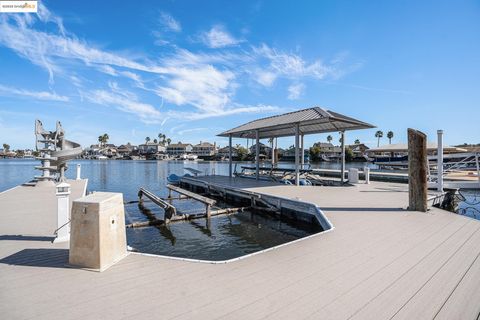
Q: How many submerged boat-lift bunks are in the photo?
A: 2